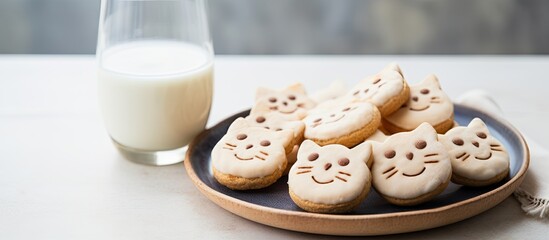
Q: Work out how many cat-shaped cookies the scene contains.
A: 9